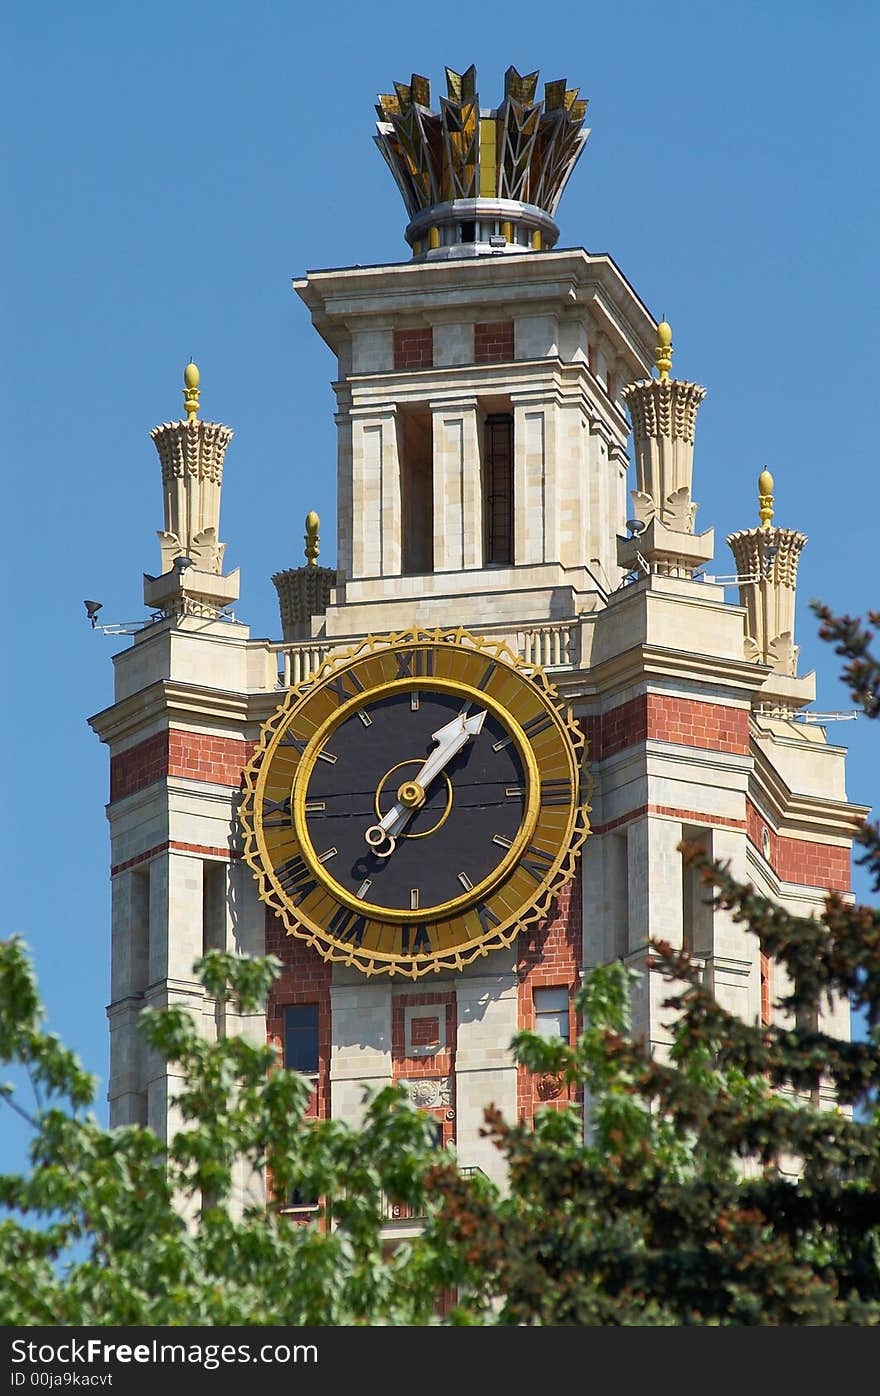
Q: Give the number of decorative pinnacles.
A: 4